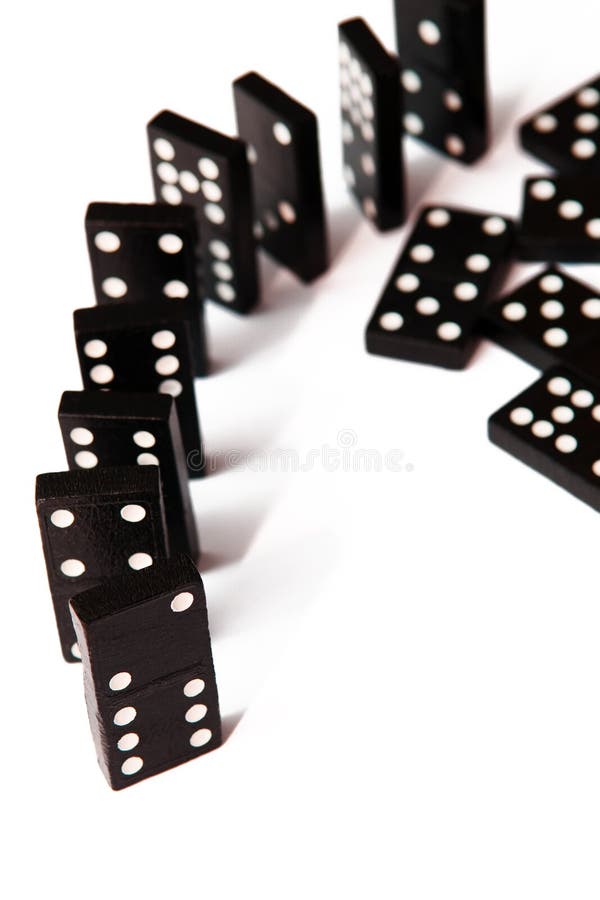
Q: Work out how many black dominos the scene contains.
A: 14